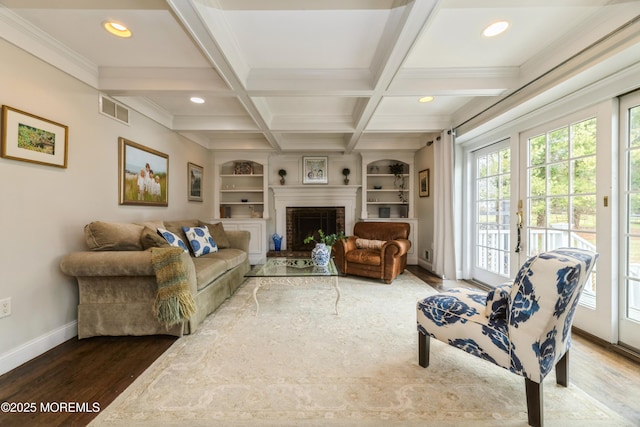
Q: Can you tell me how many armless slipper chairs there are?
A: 1